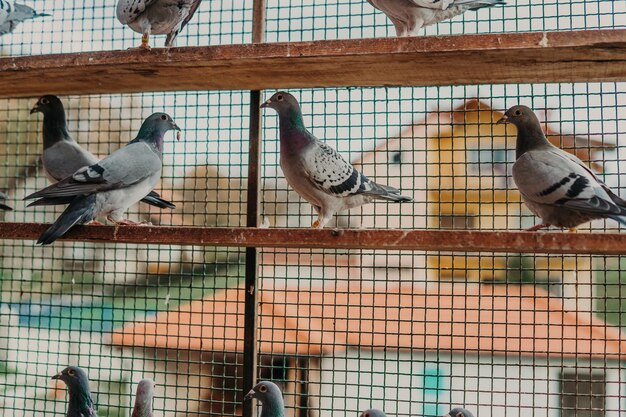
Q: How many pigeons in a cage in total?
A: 13